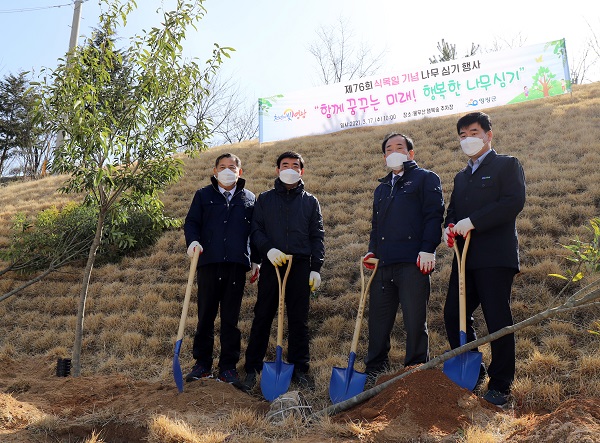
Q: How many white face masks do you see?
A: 4